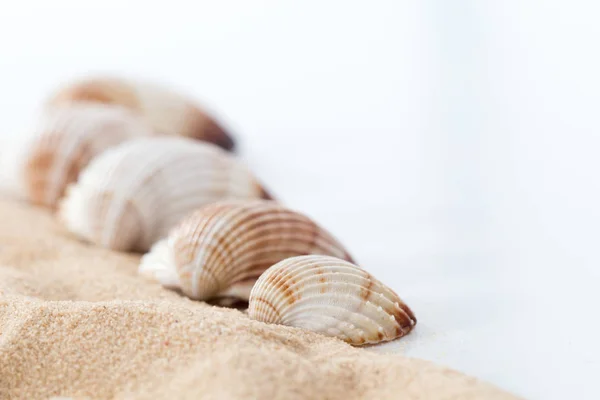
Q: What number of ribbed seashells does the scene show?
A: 5